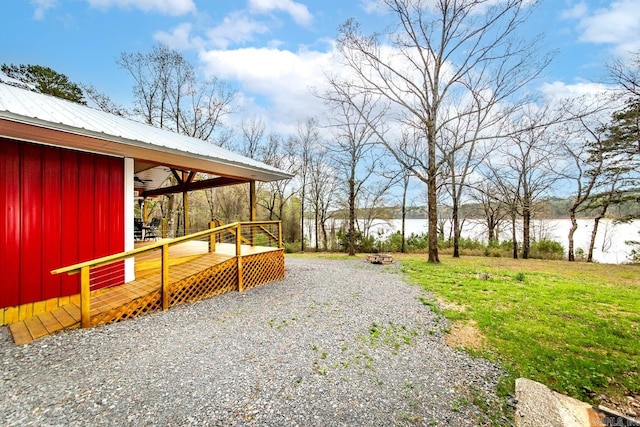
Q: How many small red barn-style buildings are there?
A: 1